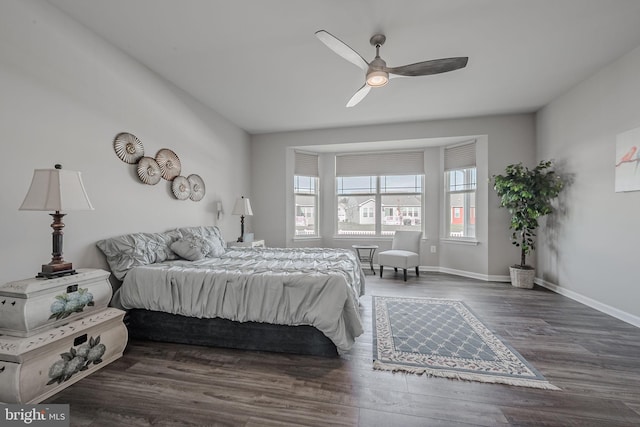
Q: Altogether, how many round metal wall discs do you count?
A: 5